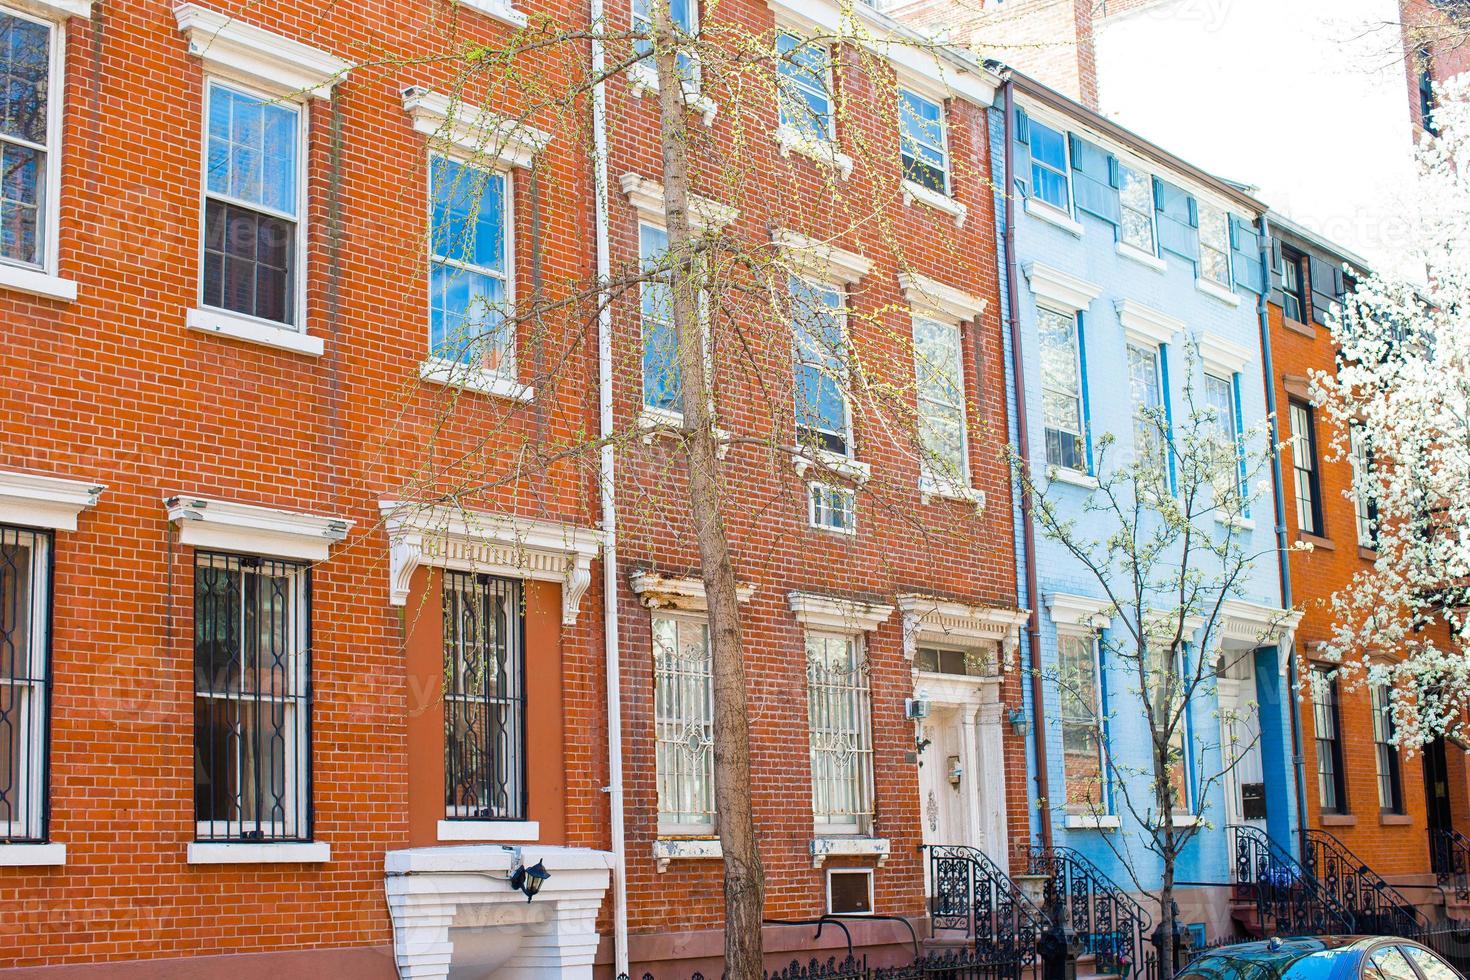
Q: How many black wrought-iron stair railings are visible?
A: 5